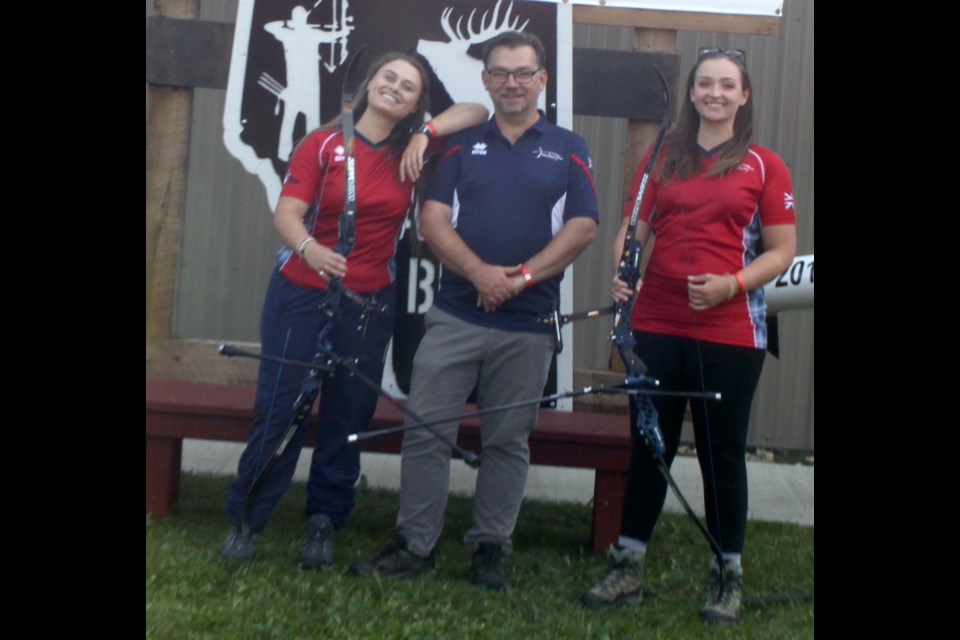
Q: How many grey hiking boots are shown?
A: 2